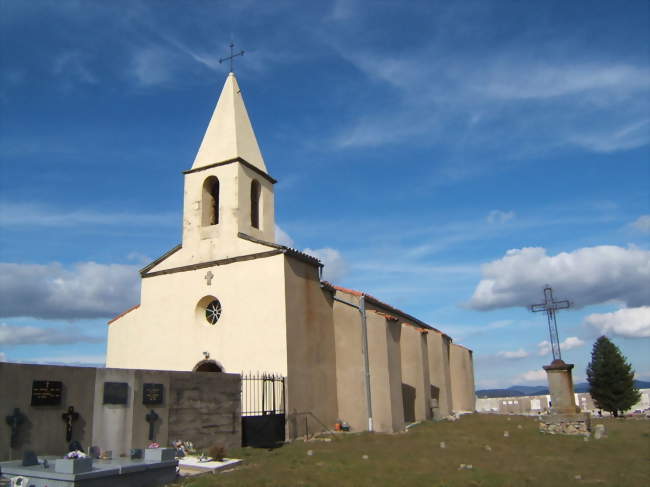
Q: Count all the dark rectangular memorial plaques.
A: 3